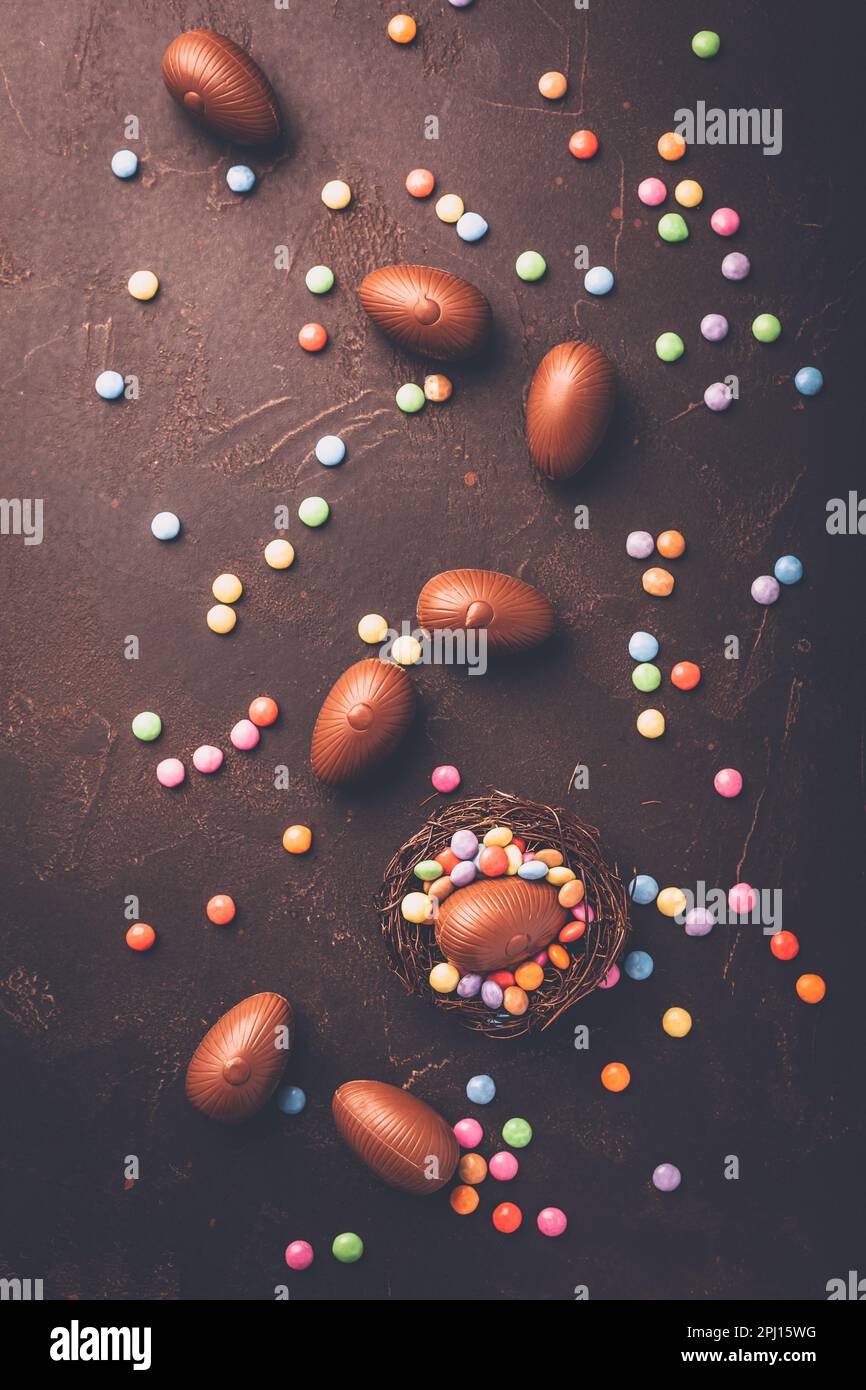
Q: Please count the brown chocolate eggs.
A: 8